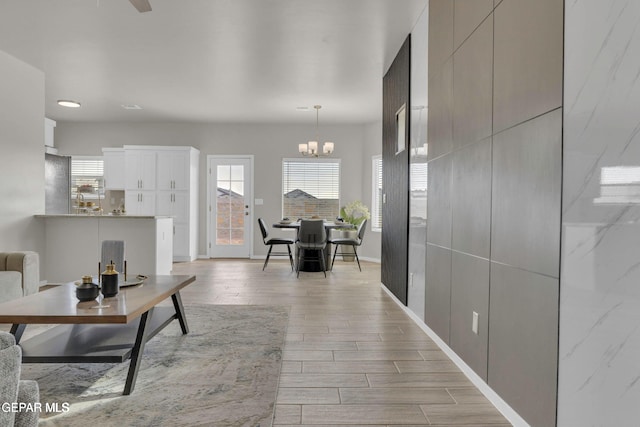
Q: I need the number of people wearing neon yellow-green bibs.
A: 0